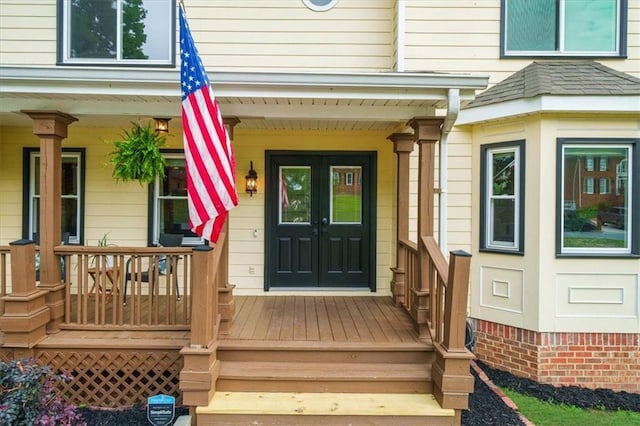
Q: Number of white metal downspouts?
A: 1